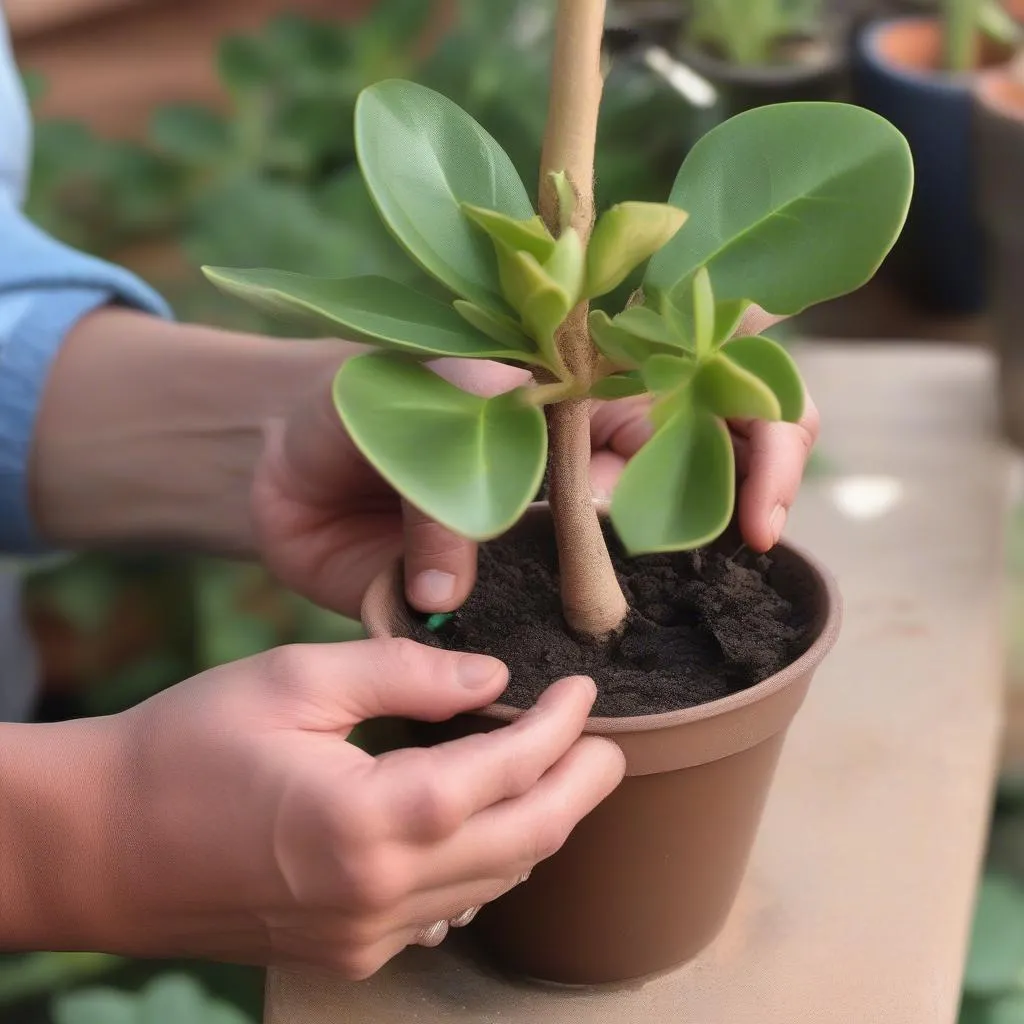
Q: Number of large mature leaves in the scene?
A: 5